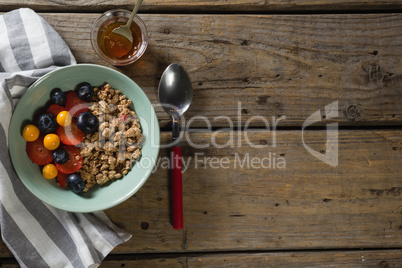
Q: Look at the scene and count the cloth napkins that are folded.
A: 1